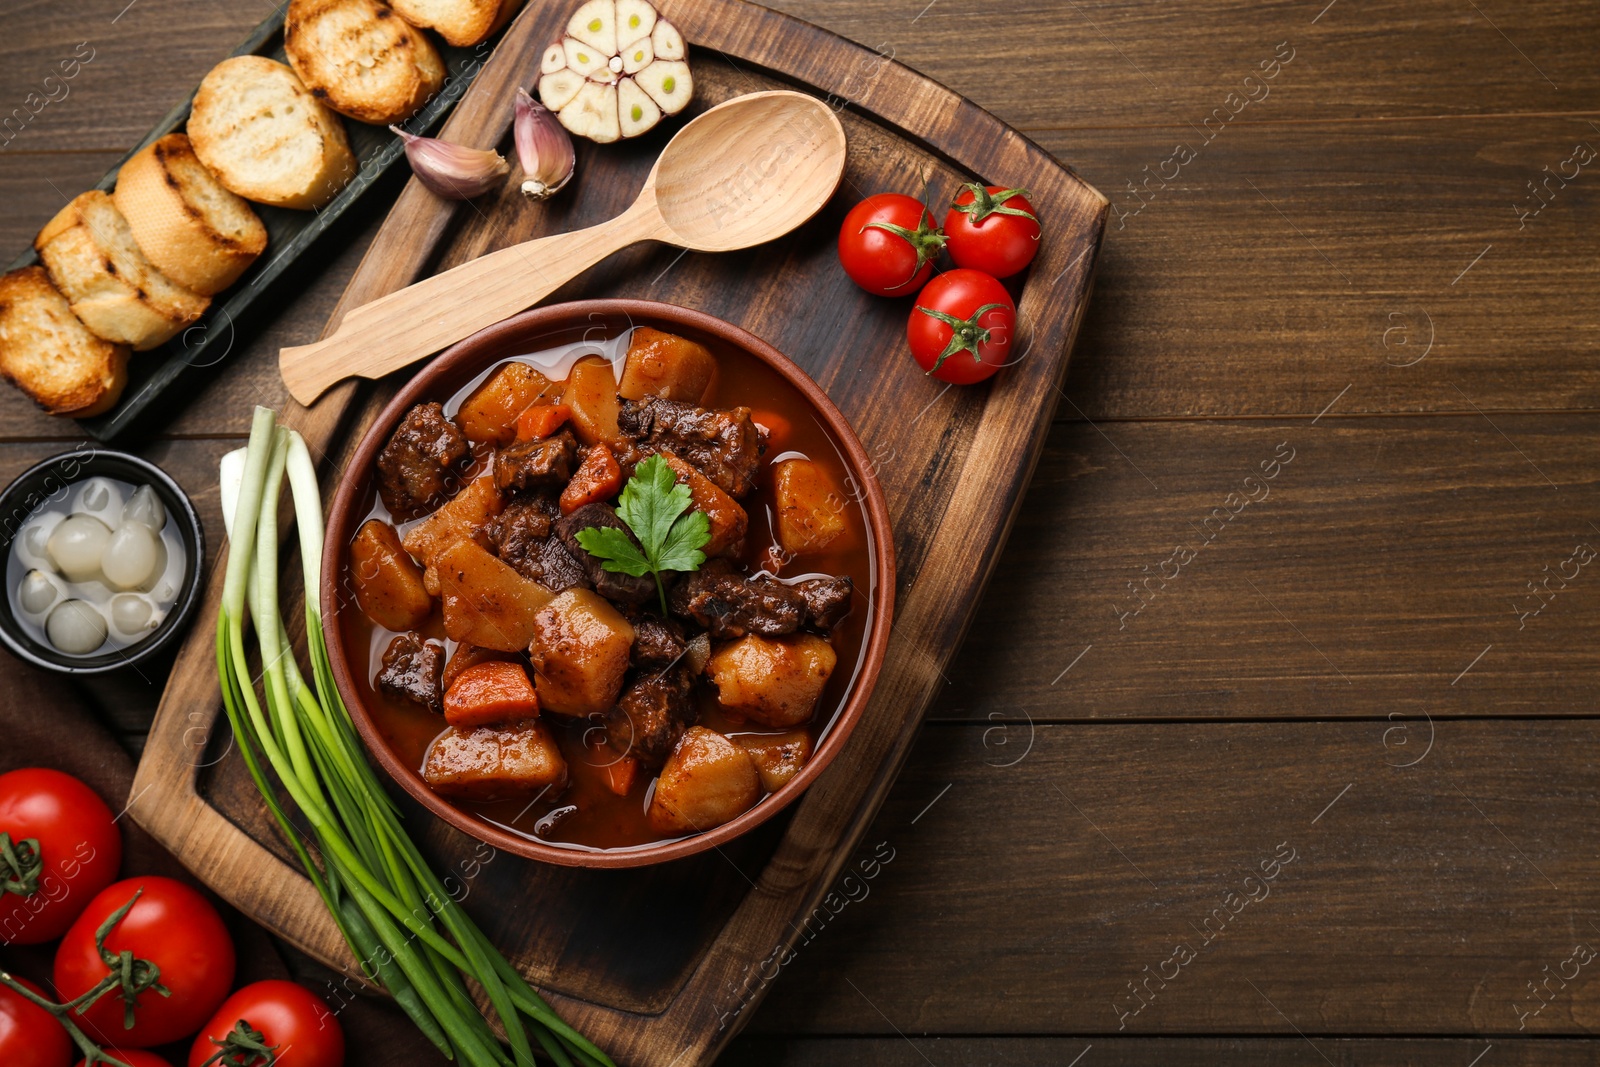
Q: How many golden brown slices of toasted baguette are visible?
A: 6